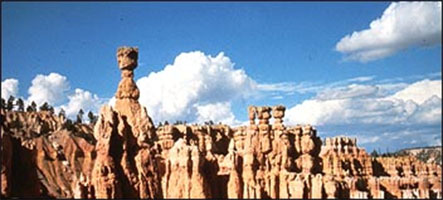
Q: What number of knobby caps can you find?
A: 4